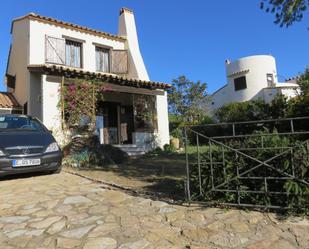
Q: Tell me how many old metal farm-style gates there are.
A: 1